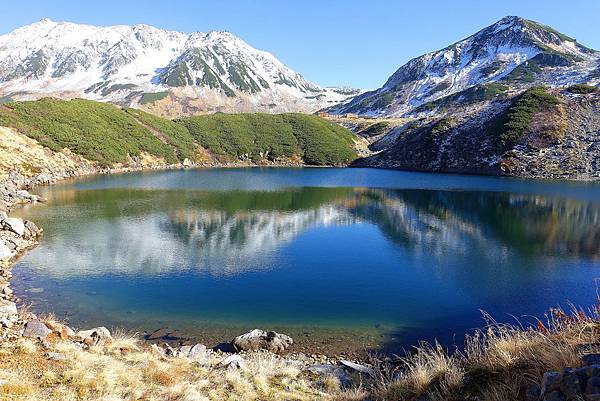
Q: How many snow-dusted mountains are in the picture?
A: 2